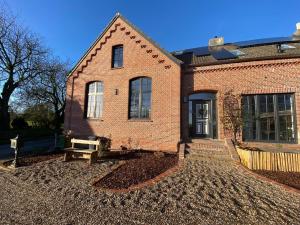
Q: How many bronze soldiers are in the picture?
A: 0